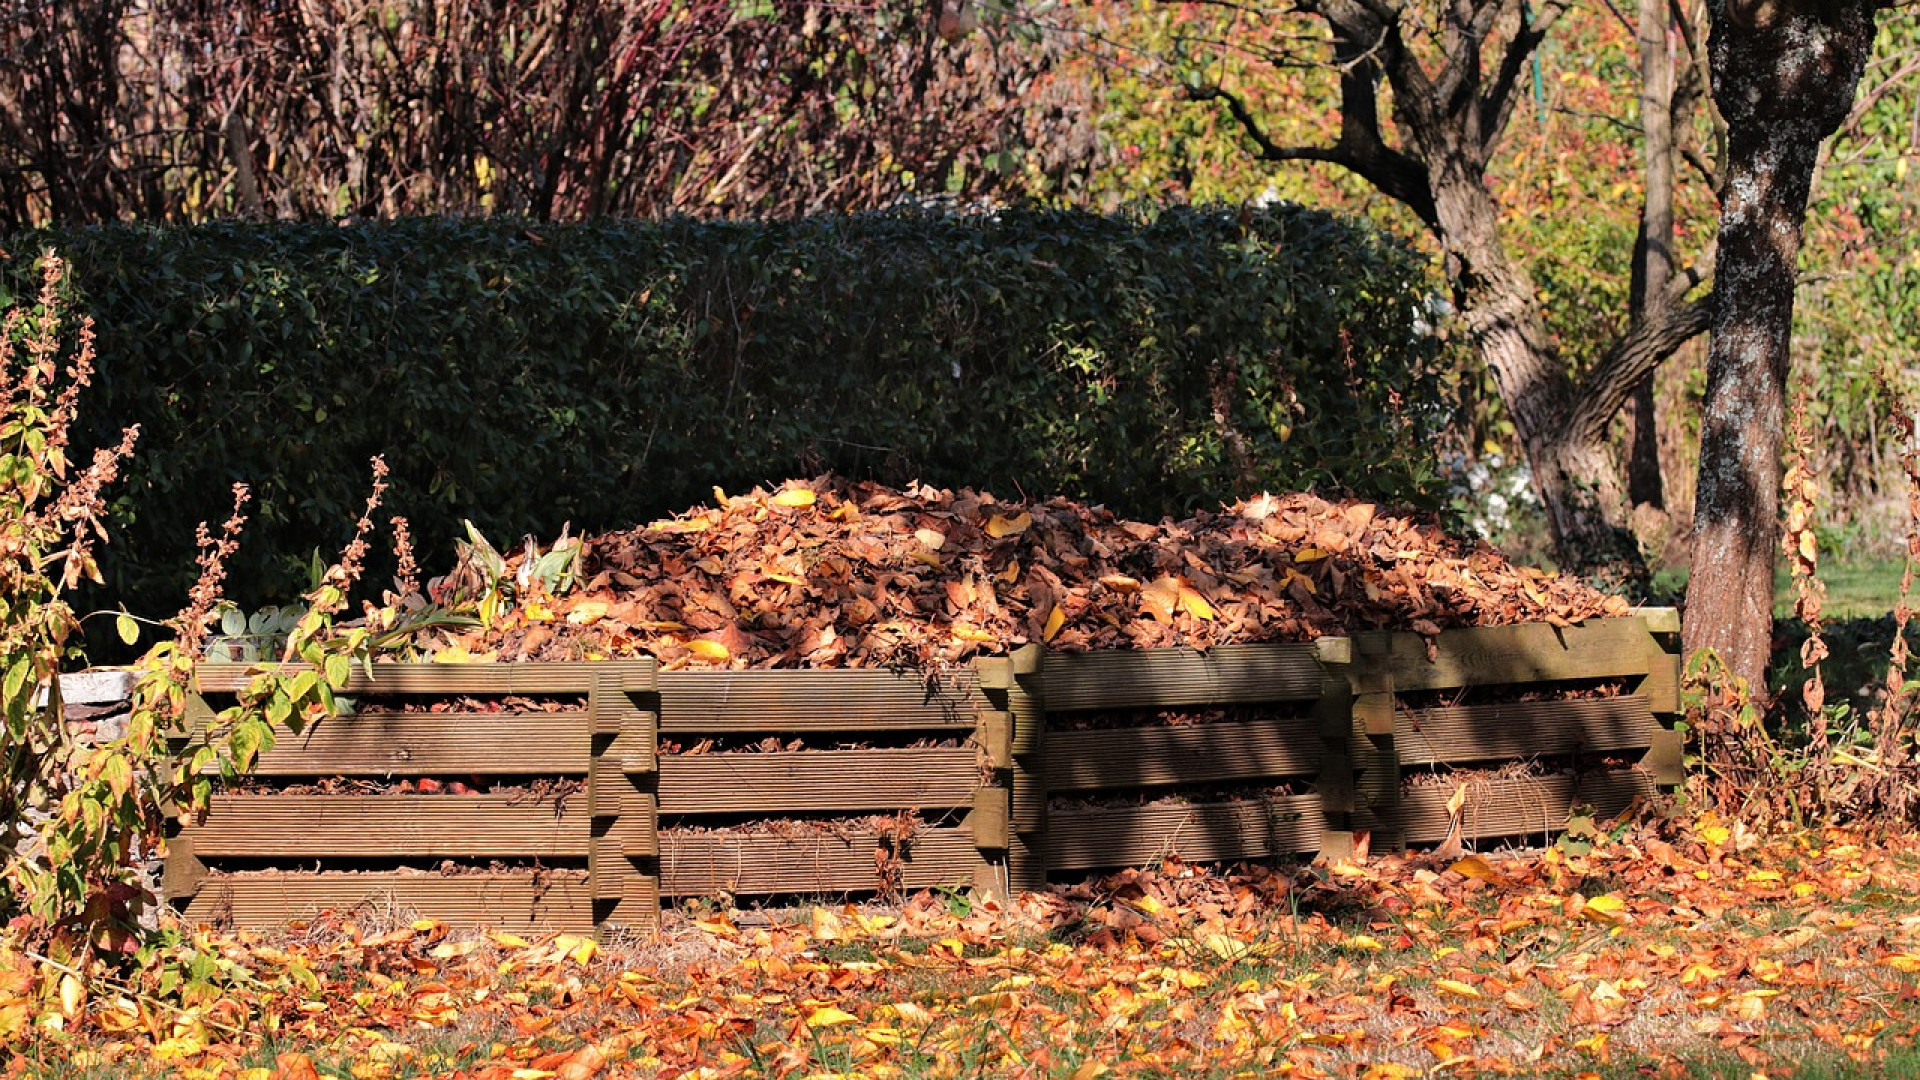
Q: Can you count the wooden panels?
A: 13